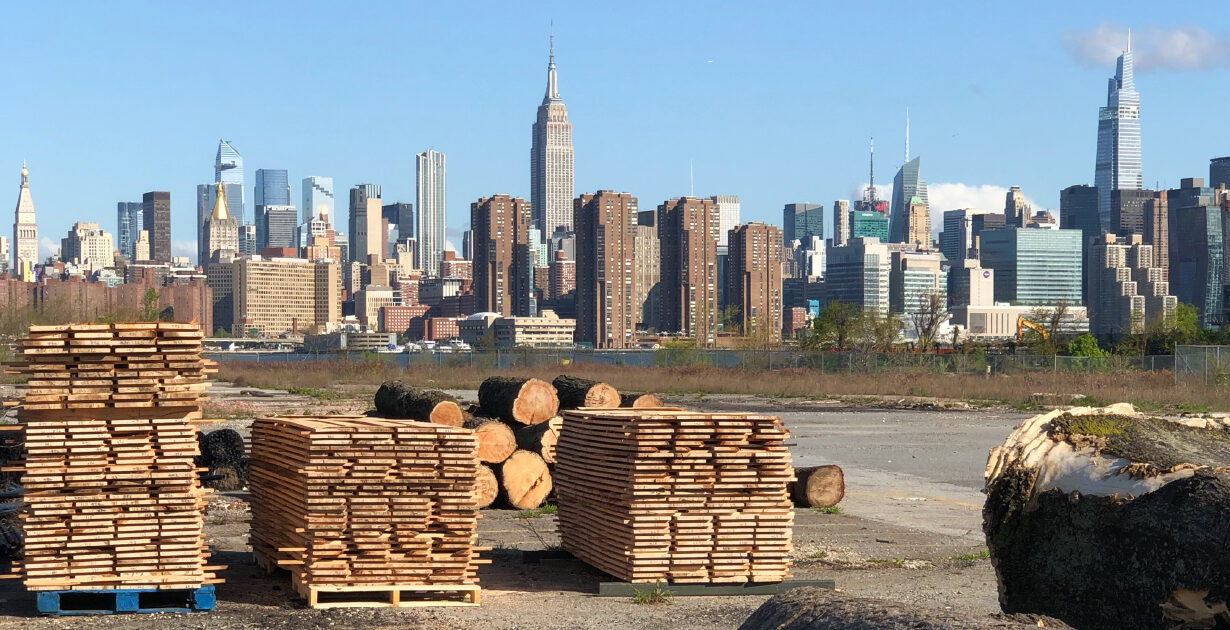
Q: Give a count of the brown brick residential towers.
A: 4